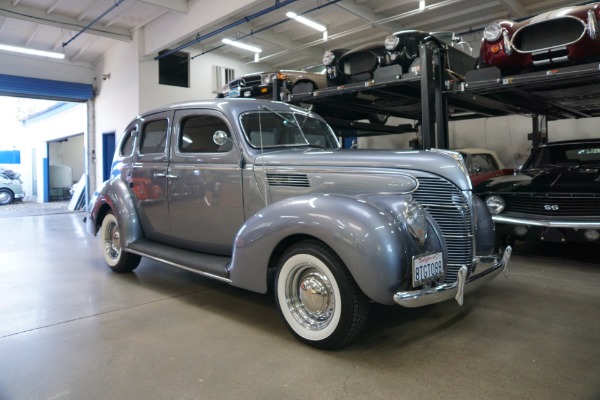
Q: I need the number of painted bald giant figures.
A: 0